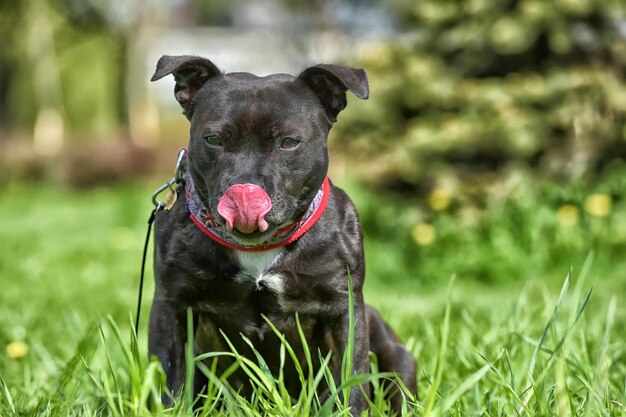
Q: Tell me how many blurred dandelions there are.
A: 5